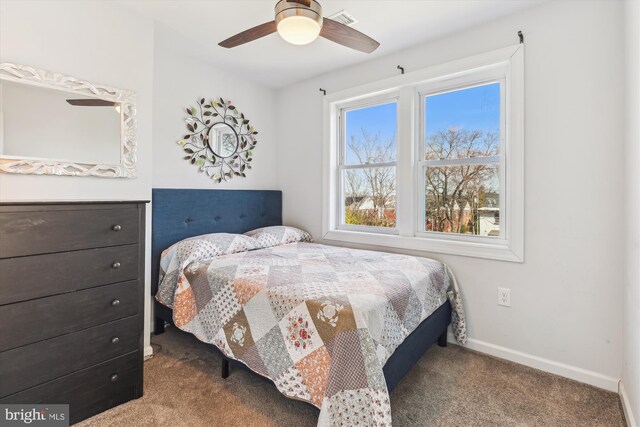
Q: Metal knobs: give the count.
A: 5